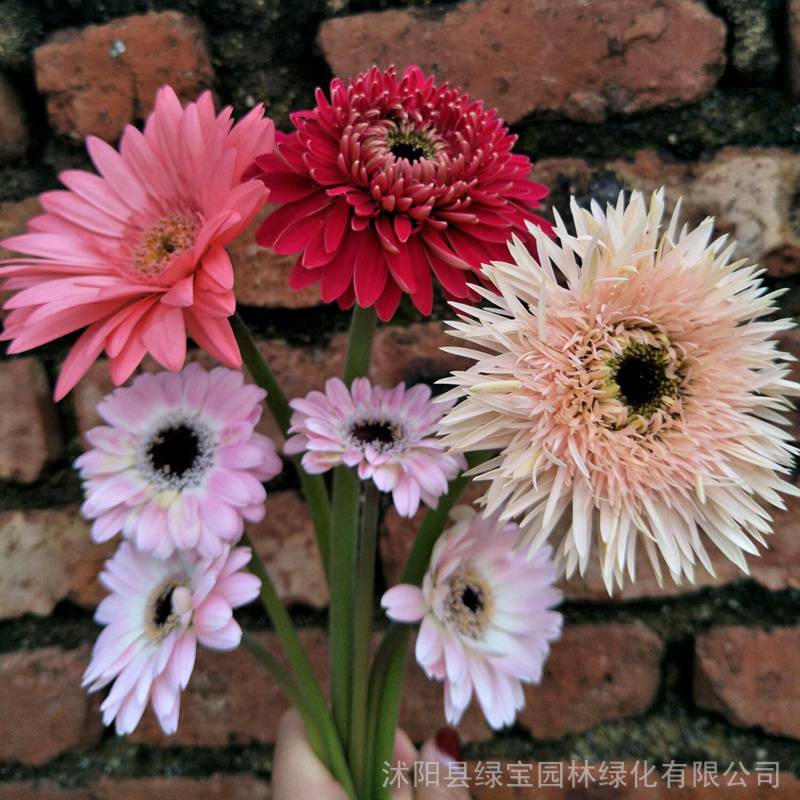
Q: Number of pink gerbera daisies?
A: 5